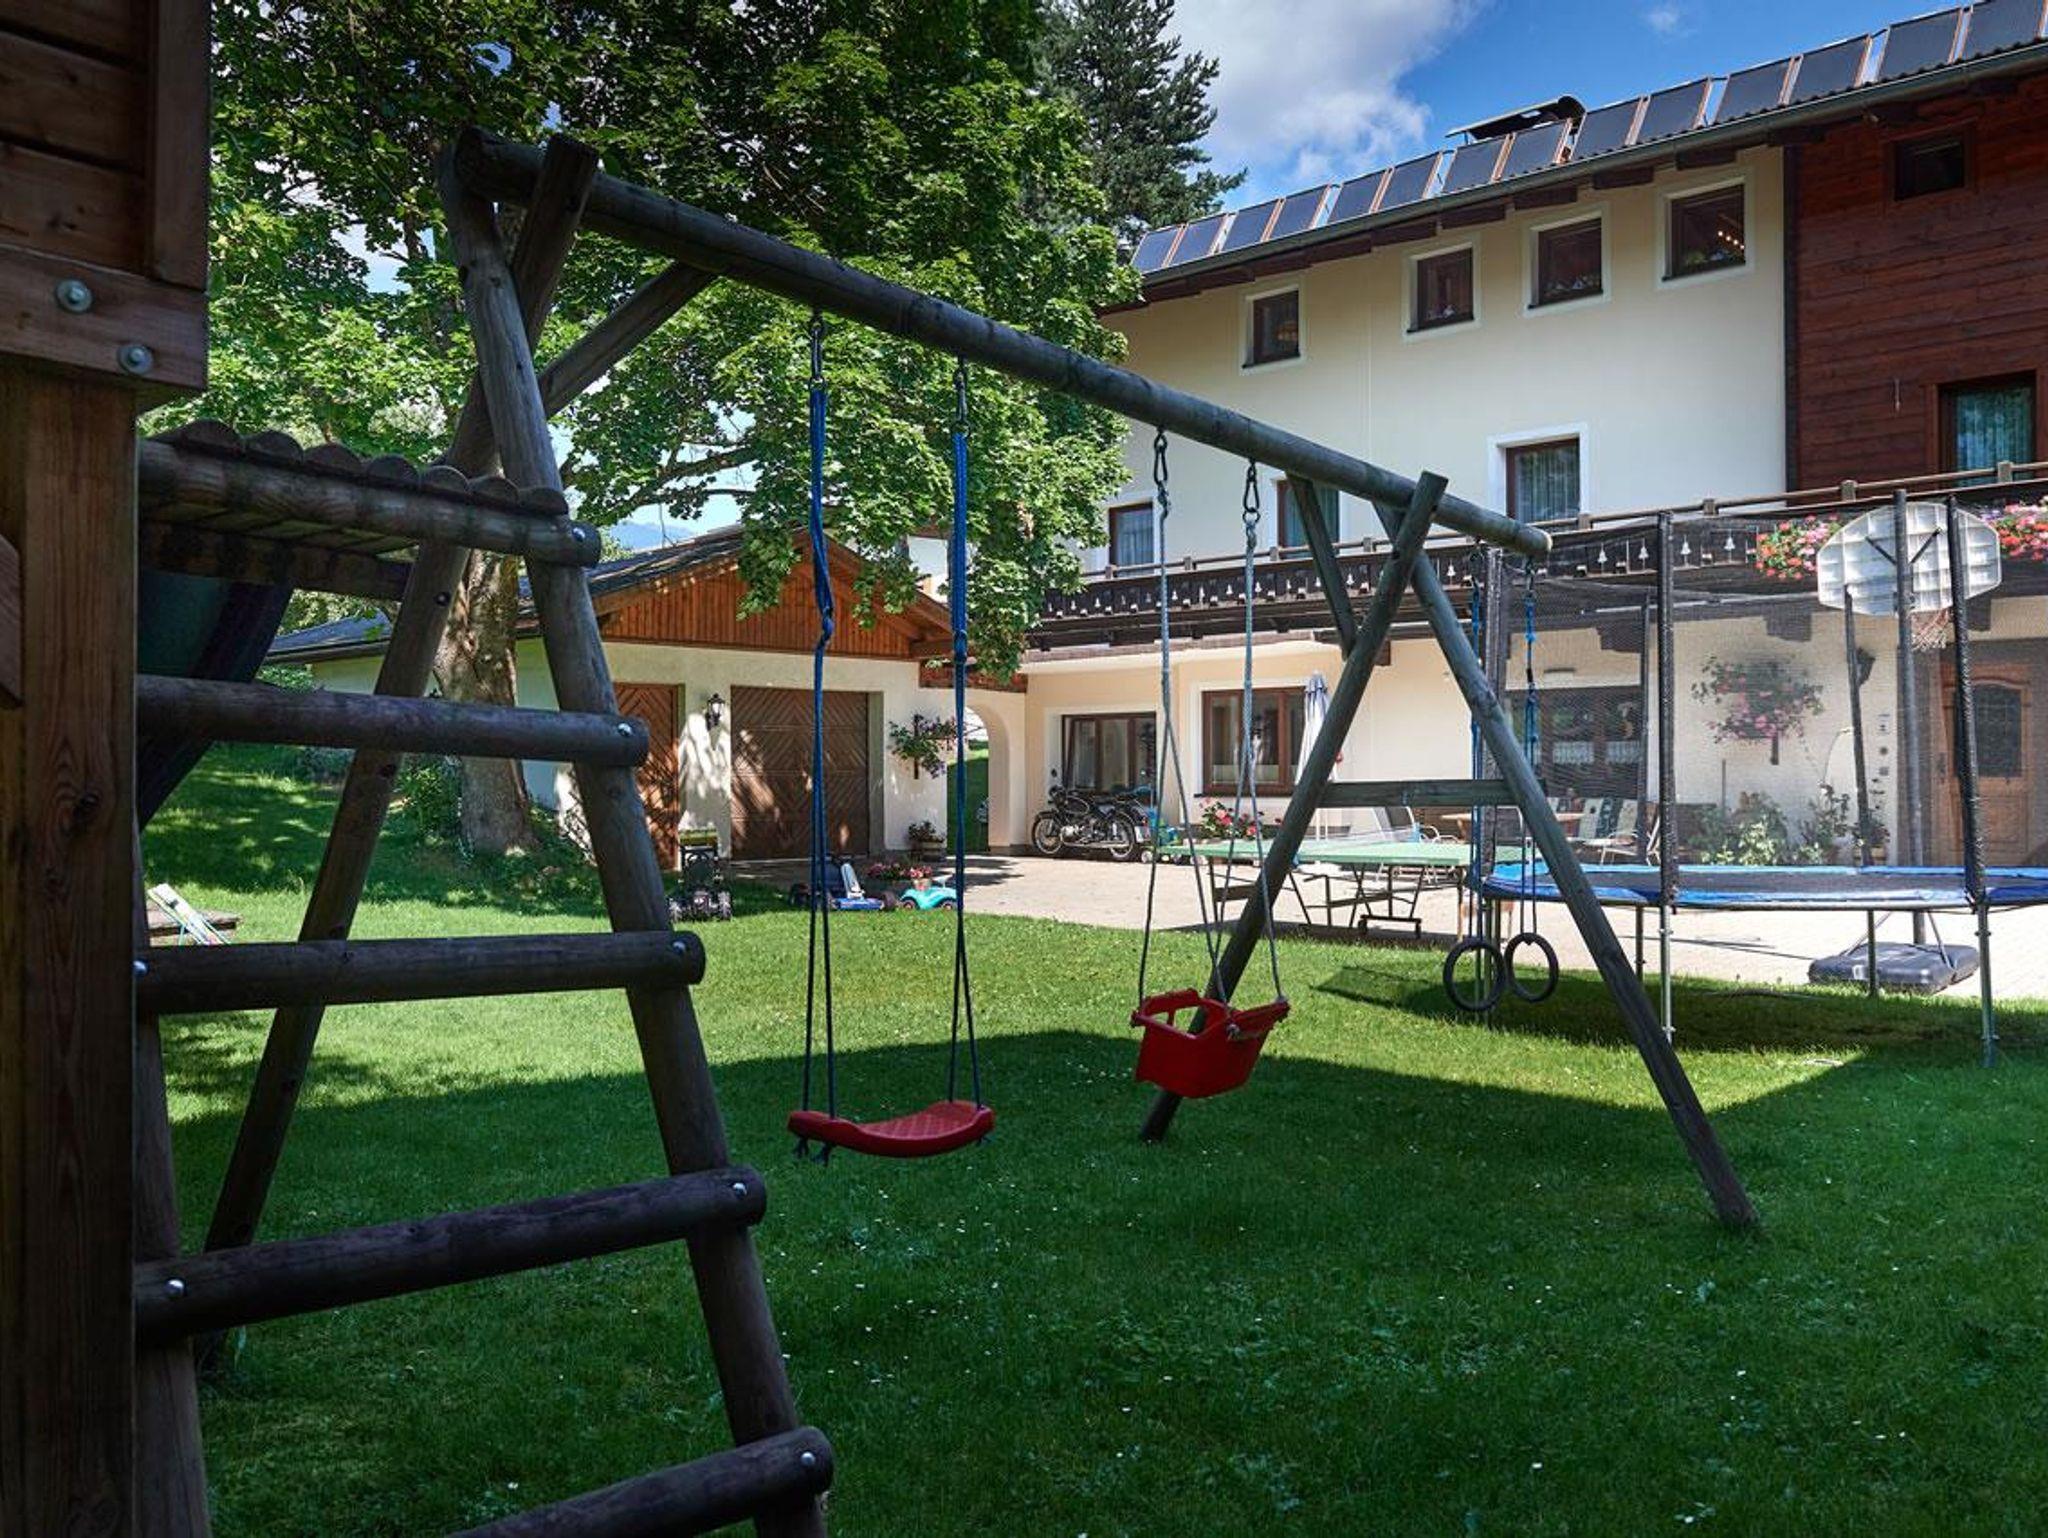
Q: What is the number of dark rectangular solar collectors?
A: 14